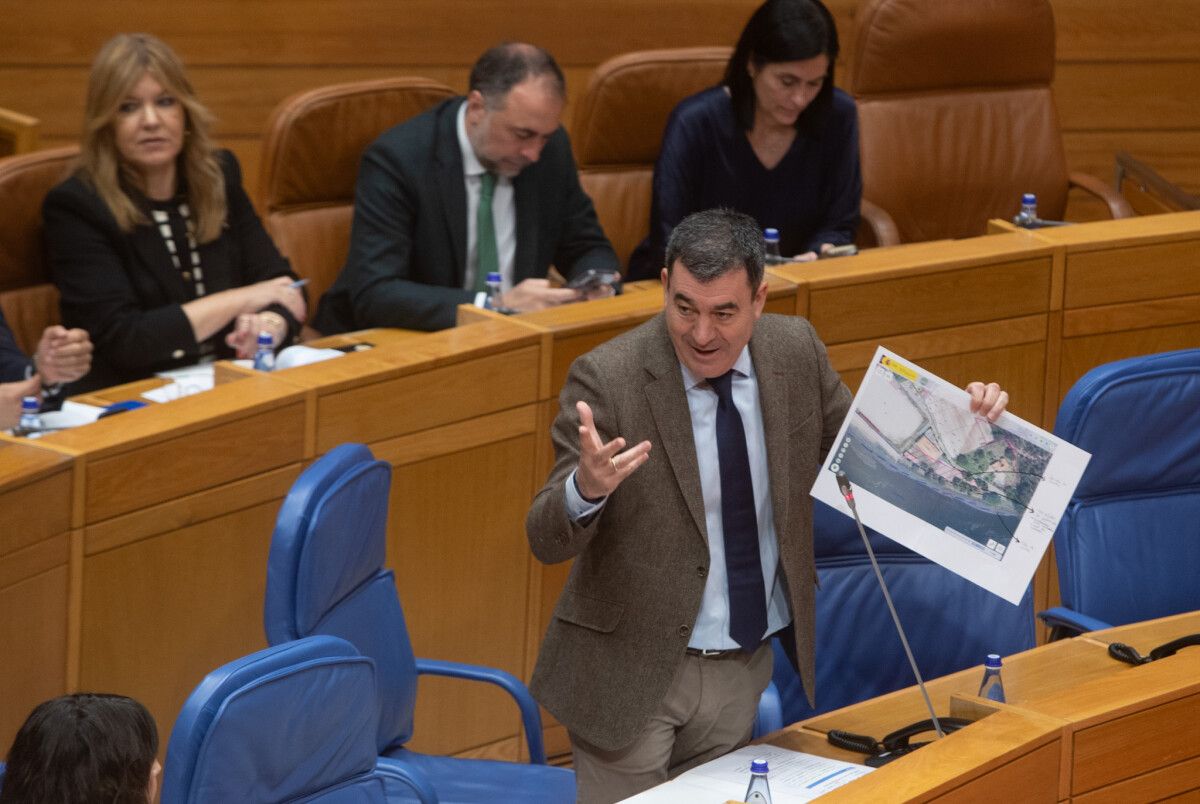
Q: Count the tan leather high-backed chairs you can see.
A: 4